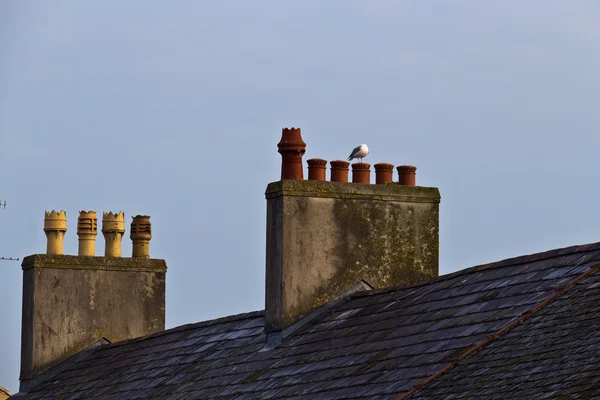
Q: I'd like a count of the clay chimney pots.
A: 10